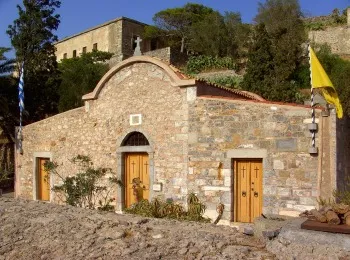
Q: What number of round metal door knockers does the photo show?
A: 2